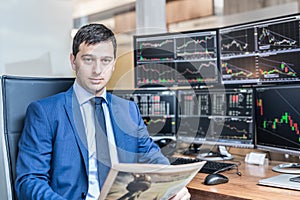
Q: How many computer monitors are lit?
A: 5